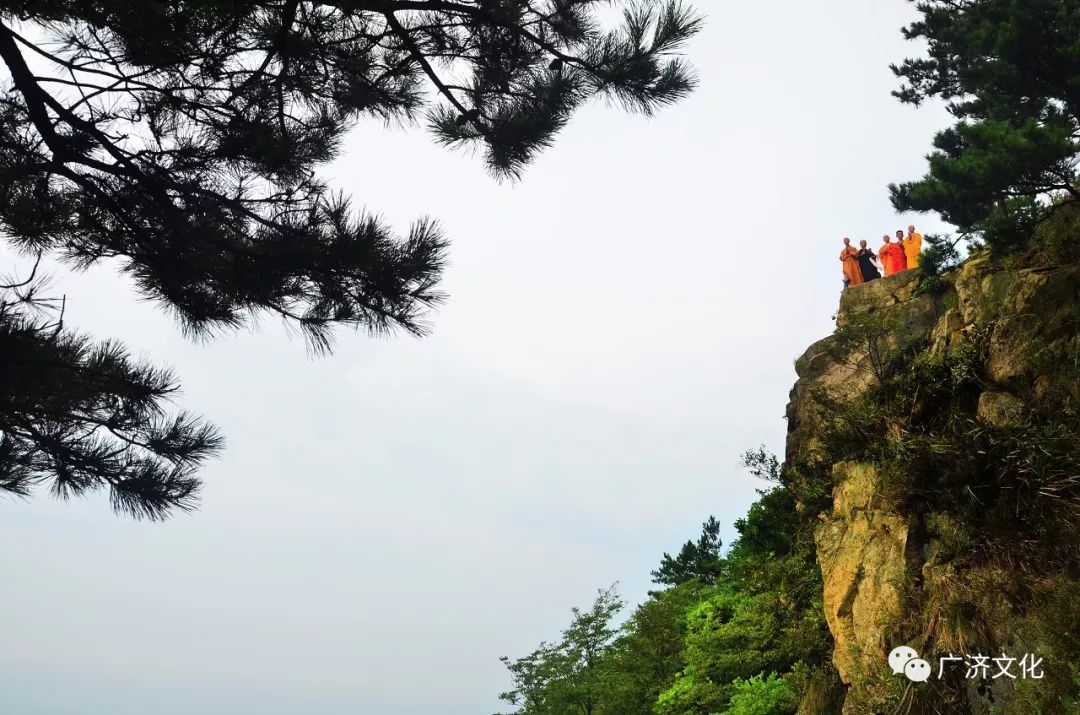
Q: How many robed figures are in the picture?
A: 5